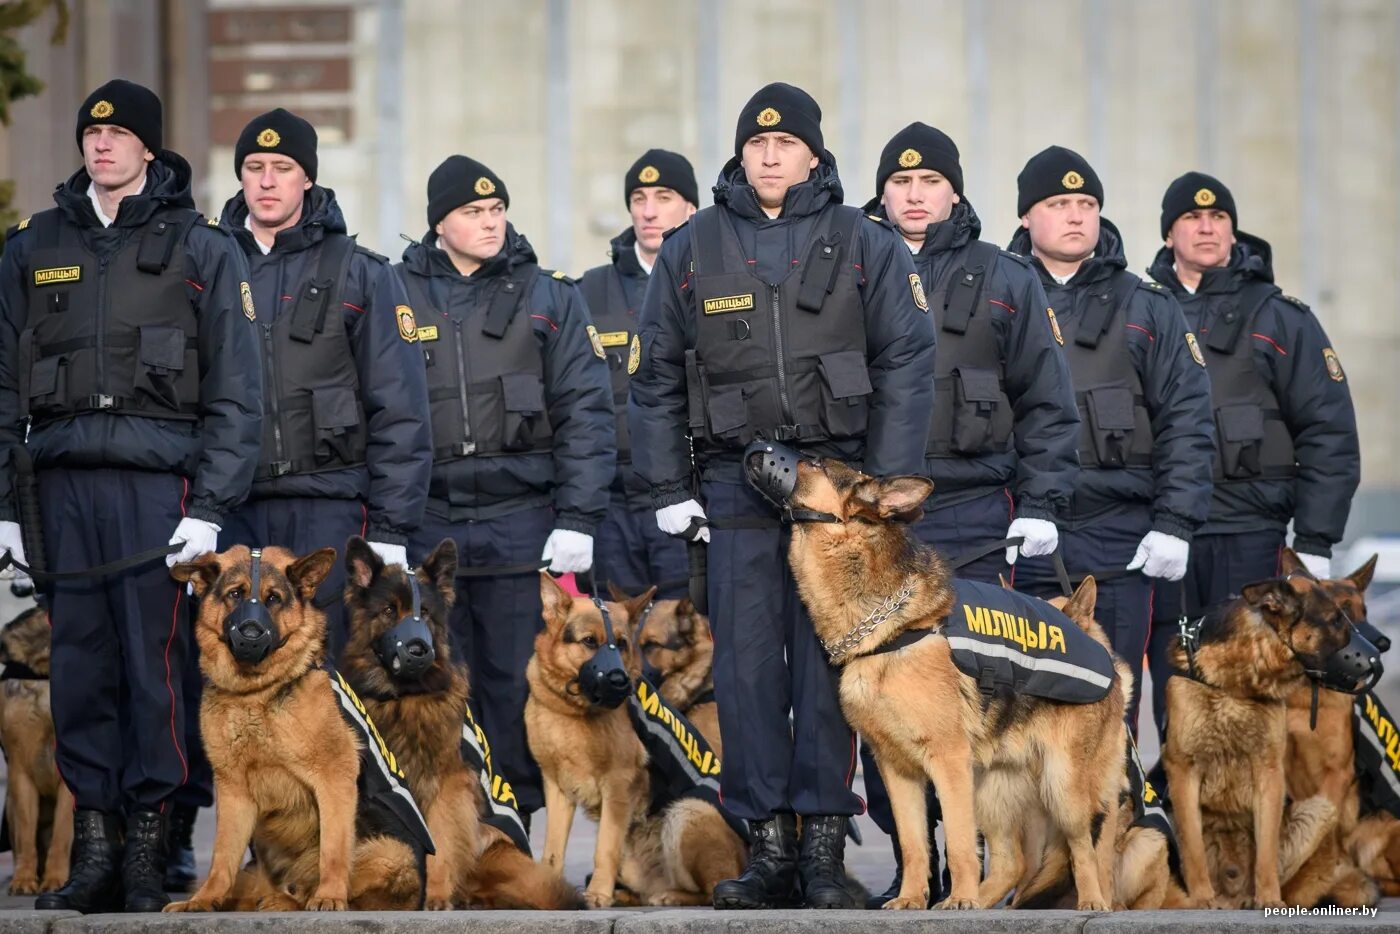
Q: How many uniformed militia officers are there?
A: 8